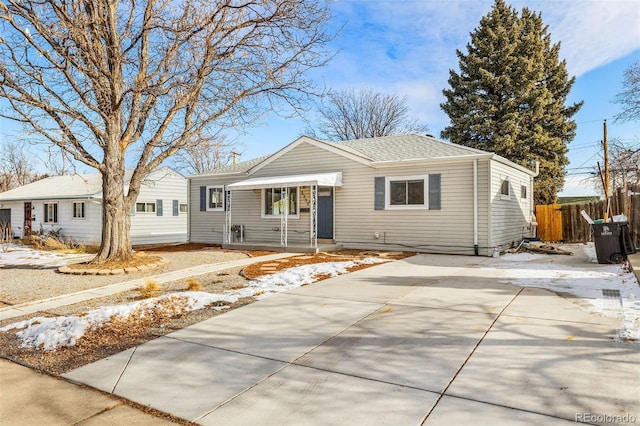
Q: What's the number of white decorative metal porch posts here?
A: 3